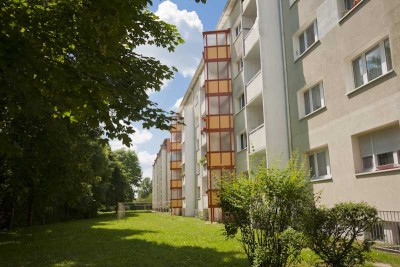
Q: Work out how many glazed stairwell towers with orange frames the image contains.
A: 2